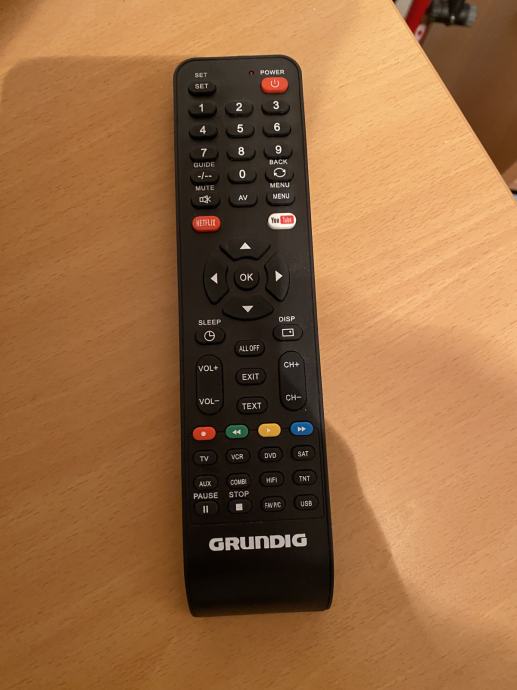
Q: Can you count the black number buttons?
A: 10